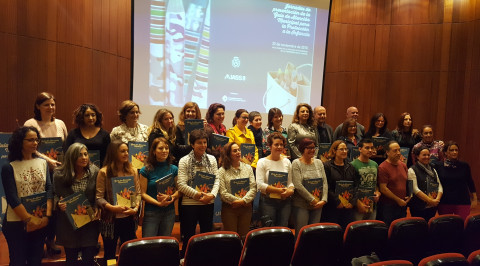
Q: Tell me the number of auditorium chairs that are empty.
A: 11